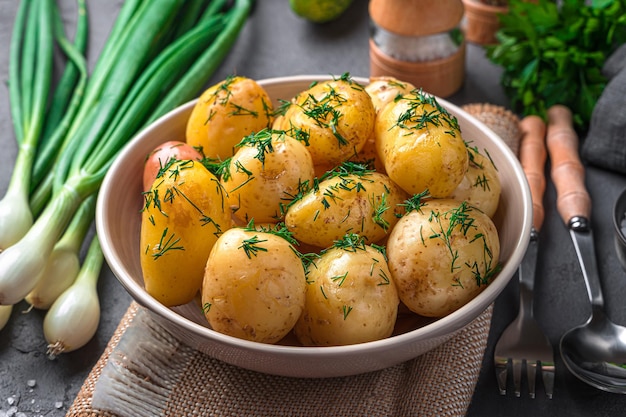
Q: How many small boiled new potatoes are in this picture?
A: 12